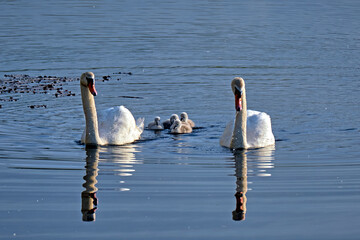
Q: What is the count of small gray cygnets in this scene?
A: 4